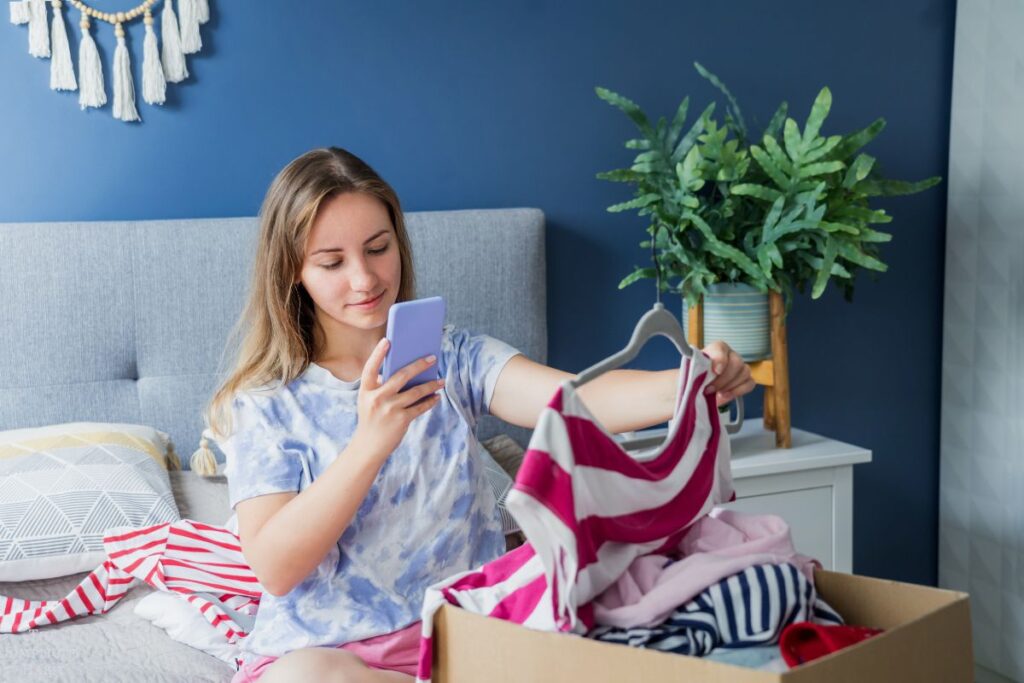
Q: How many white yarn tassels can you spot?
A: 9